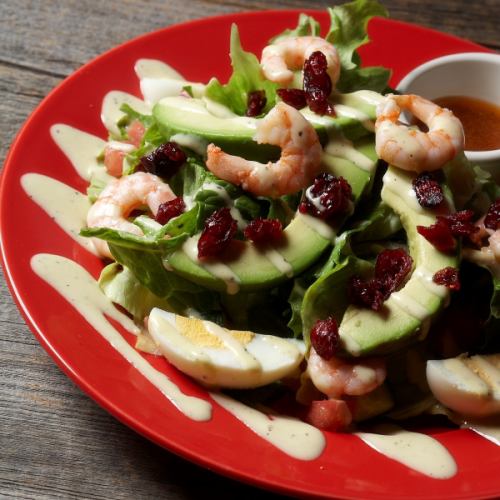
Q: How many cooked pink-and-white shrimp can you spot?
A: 6